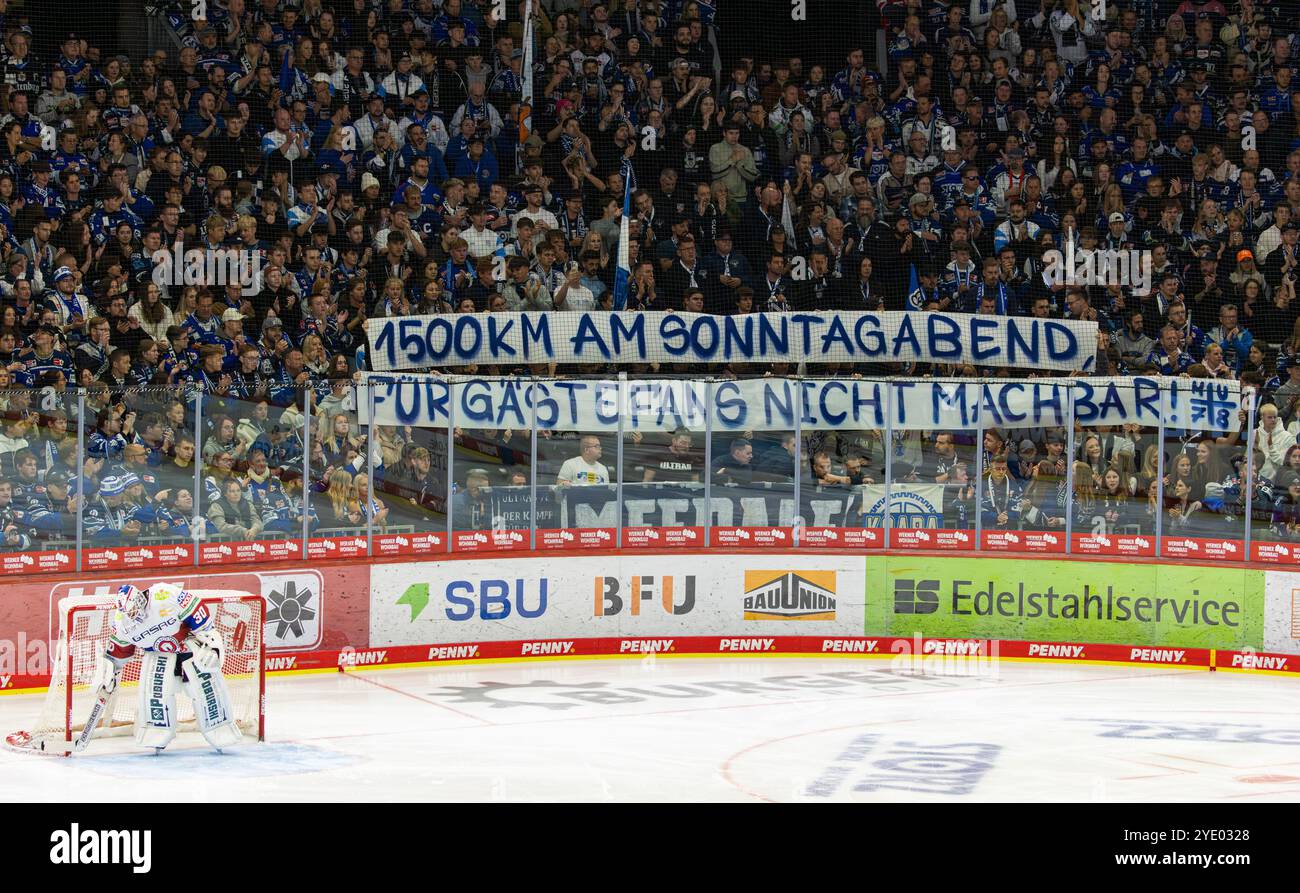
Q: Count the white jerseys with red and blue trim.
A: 1